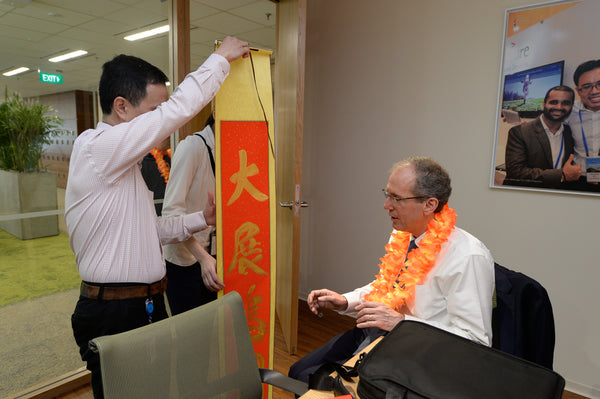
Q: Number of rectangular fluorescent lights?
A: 3